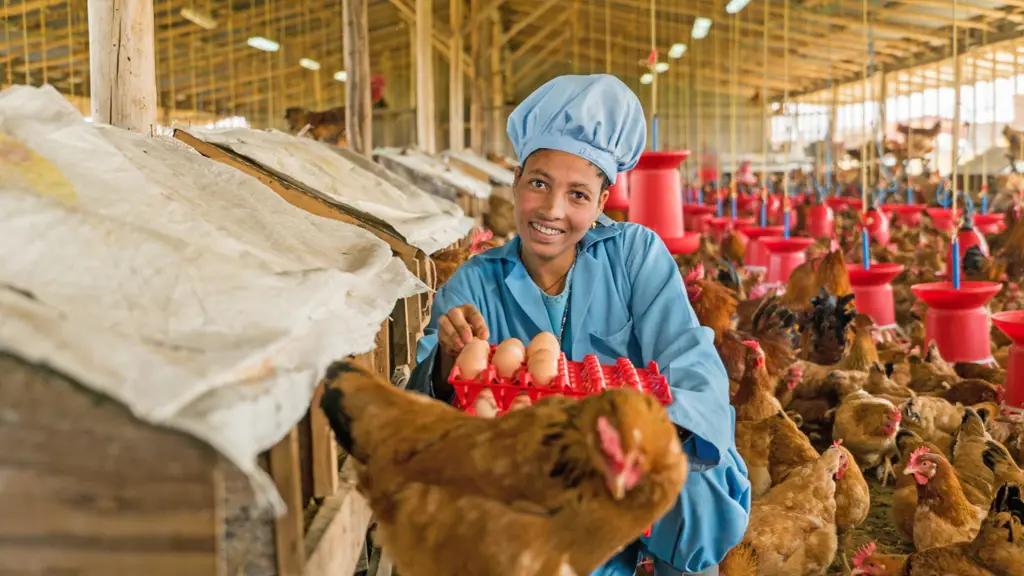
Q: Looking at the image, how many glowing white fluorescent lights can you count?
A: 8